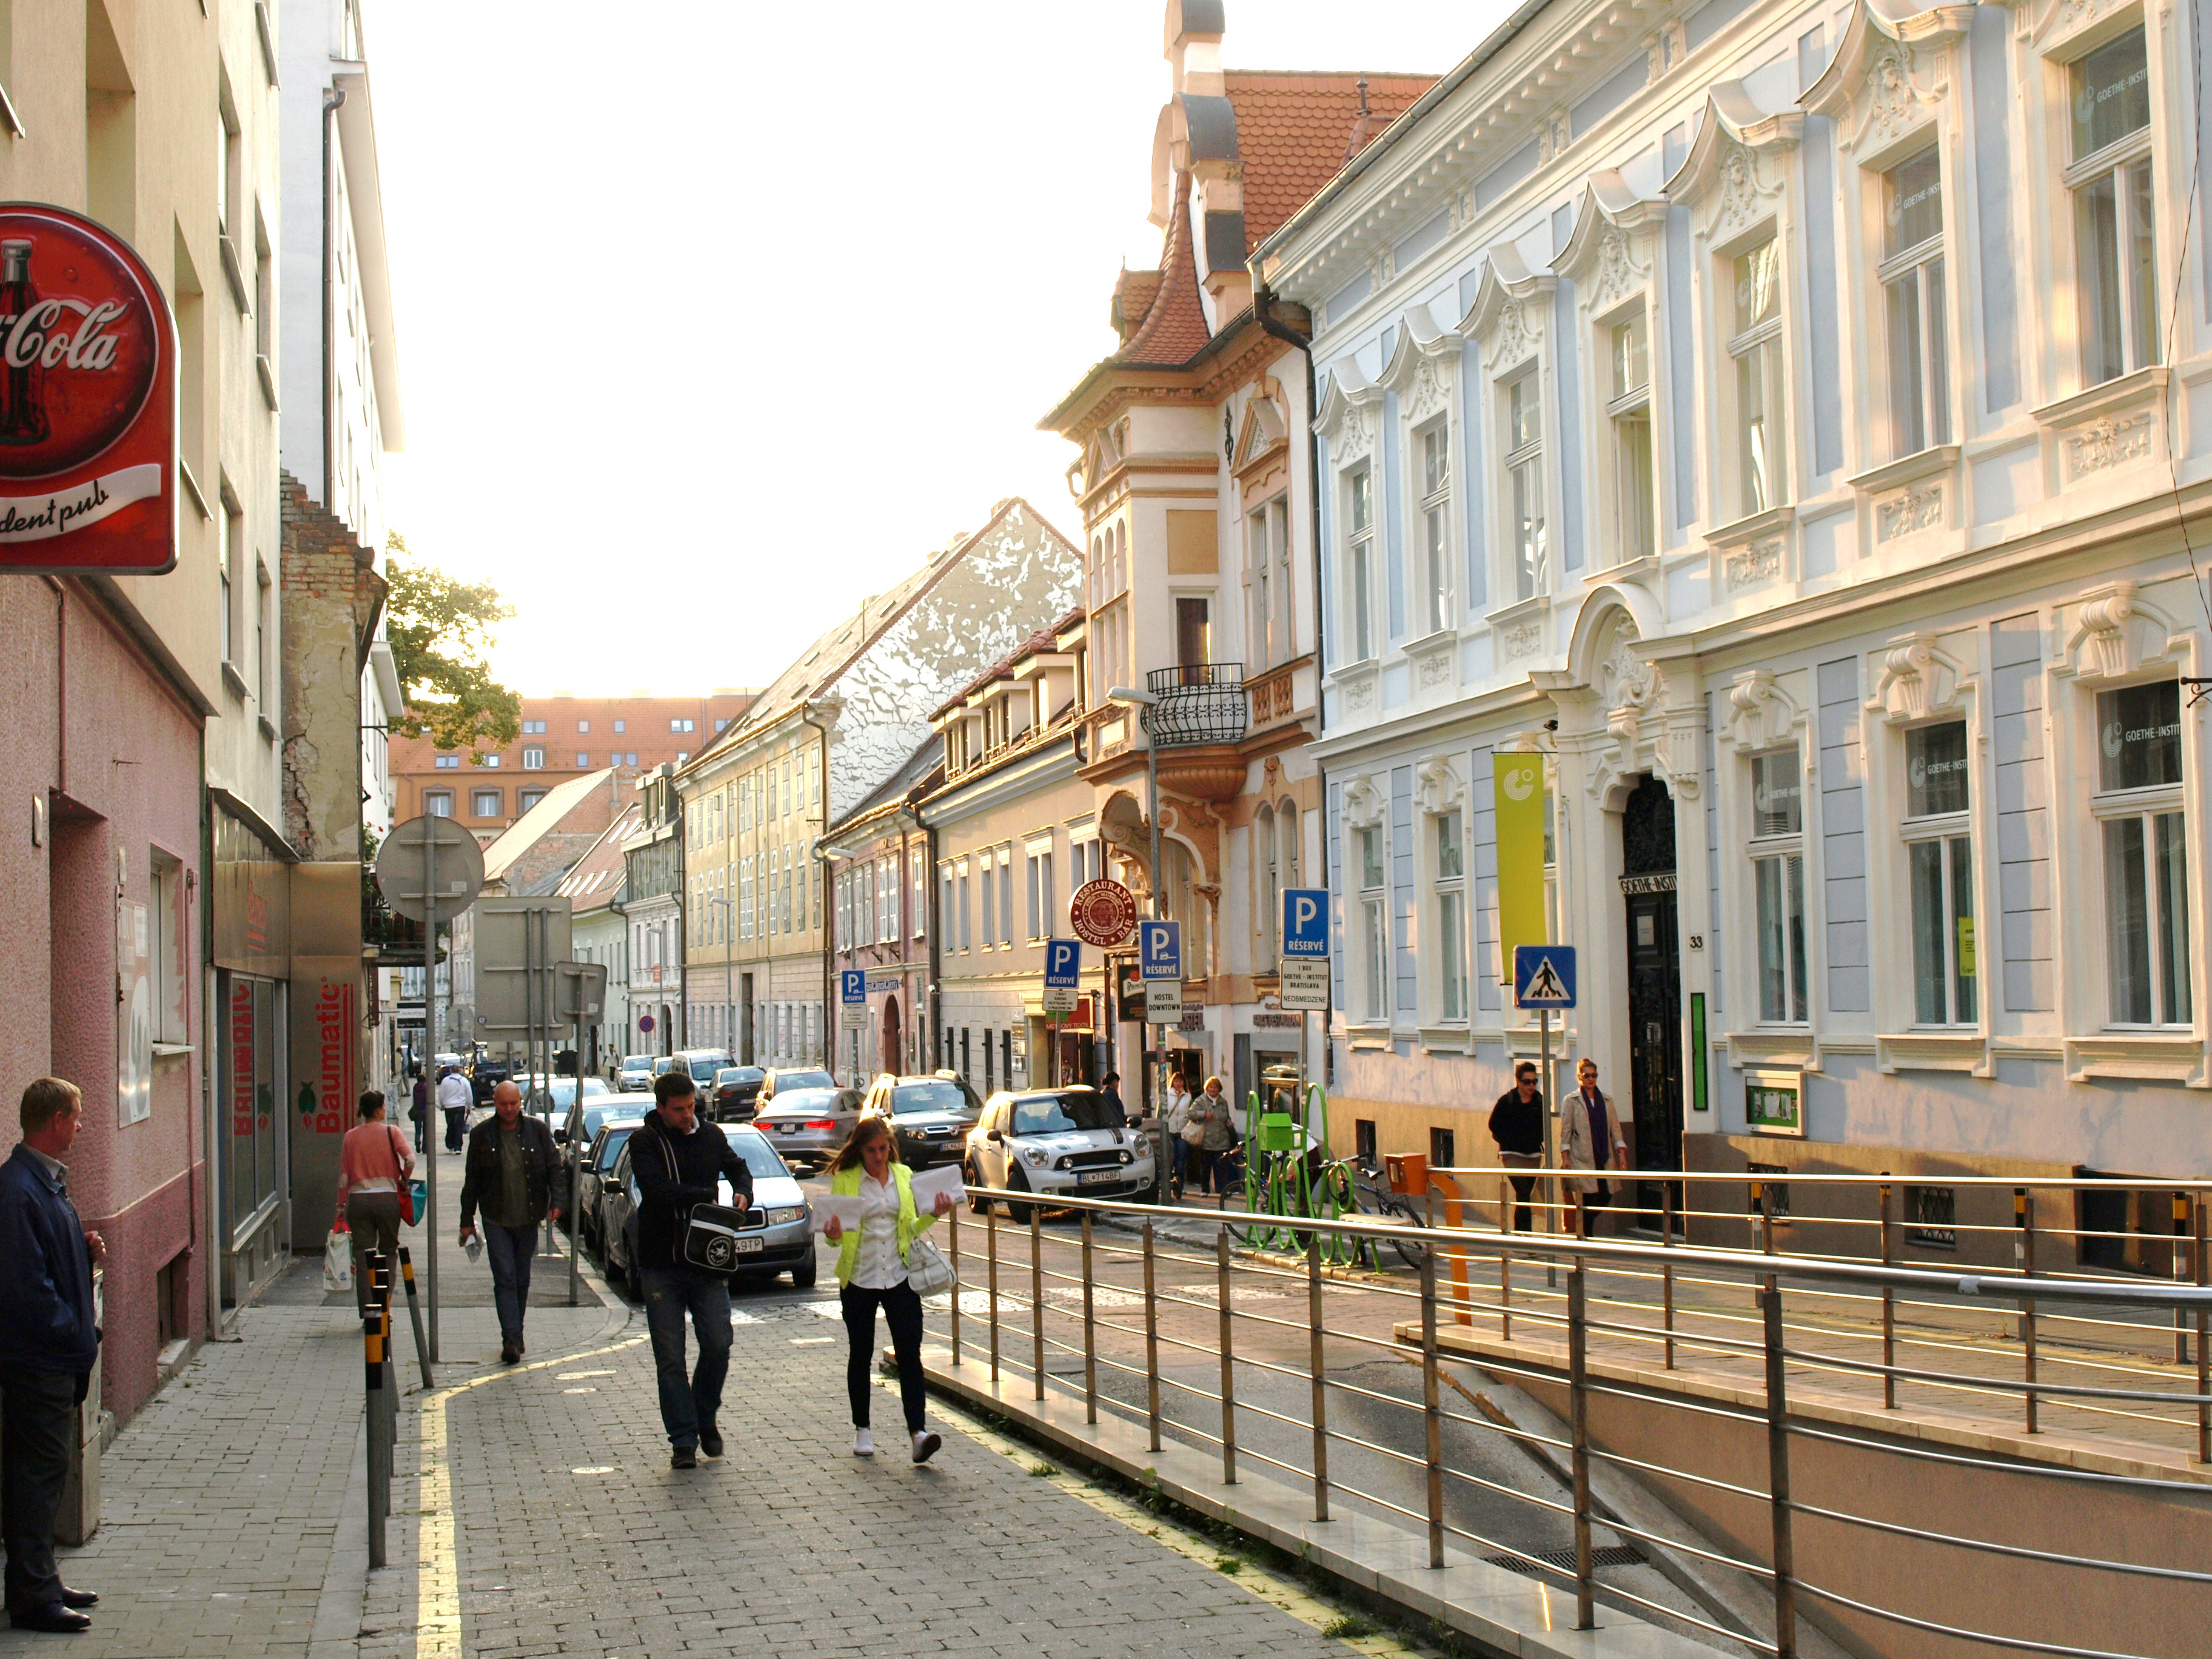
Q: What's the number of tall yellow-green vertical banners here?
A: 1